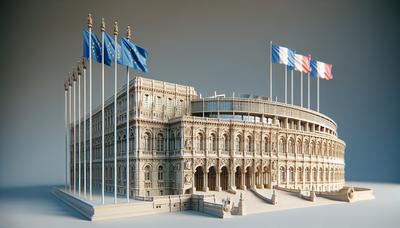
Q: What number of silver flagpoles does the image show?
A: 15